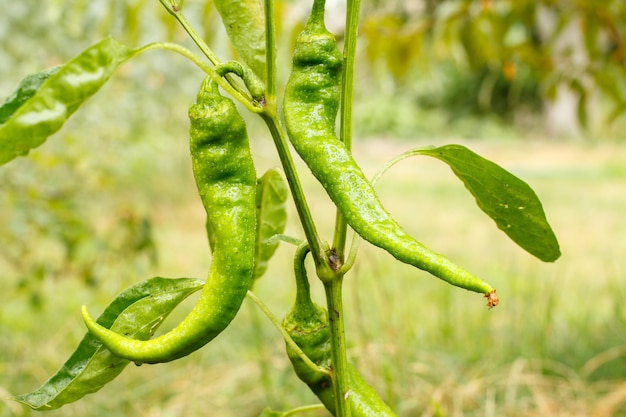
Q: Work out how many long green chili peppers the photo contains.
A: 3